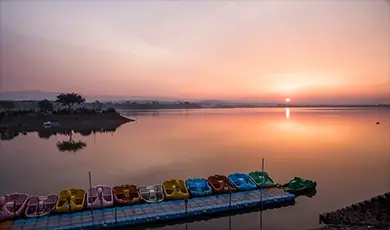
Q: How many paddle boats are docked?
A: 12